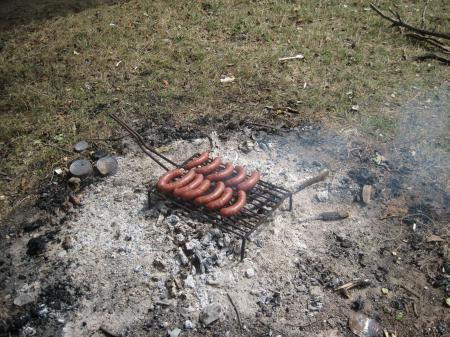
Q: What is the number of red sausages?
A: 12